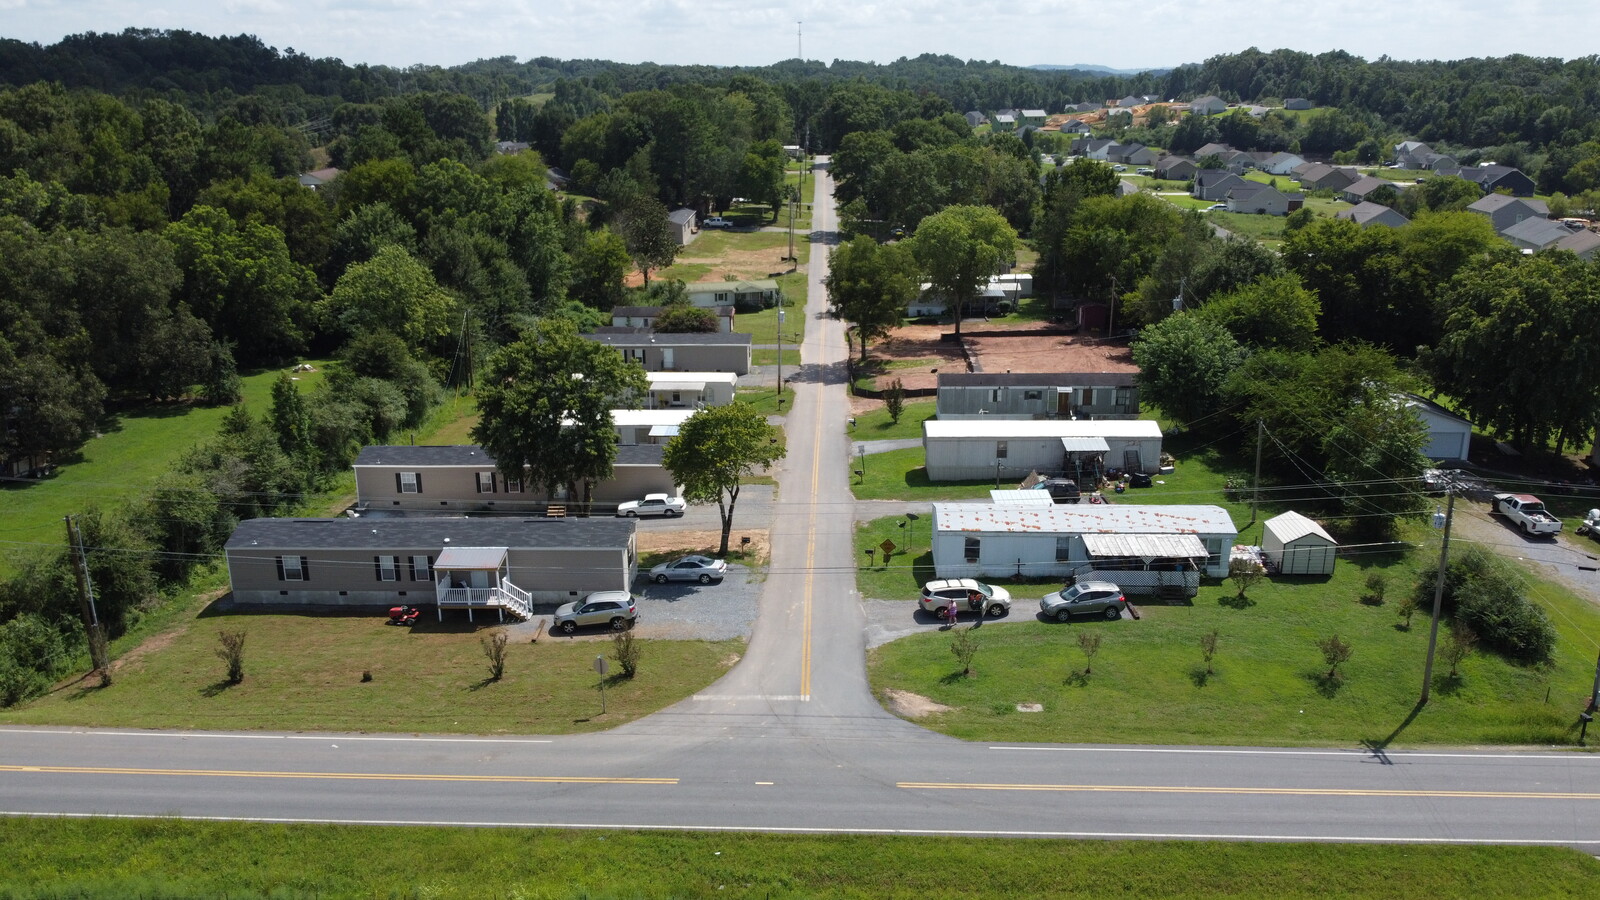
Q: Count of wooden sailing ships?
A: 0